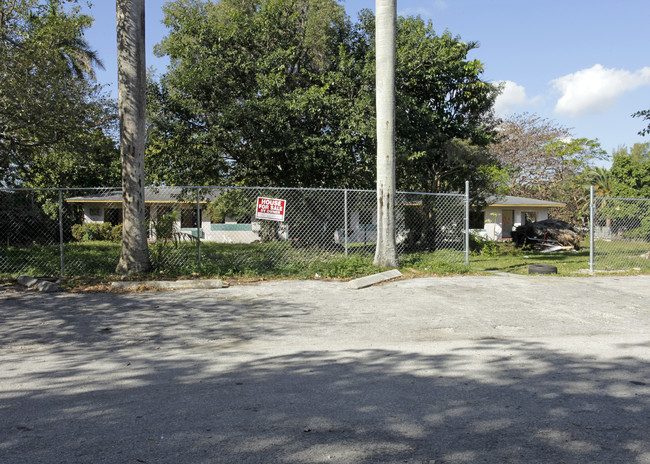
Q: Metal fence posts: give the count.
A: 5